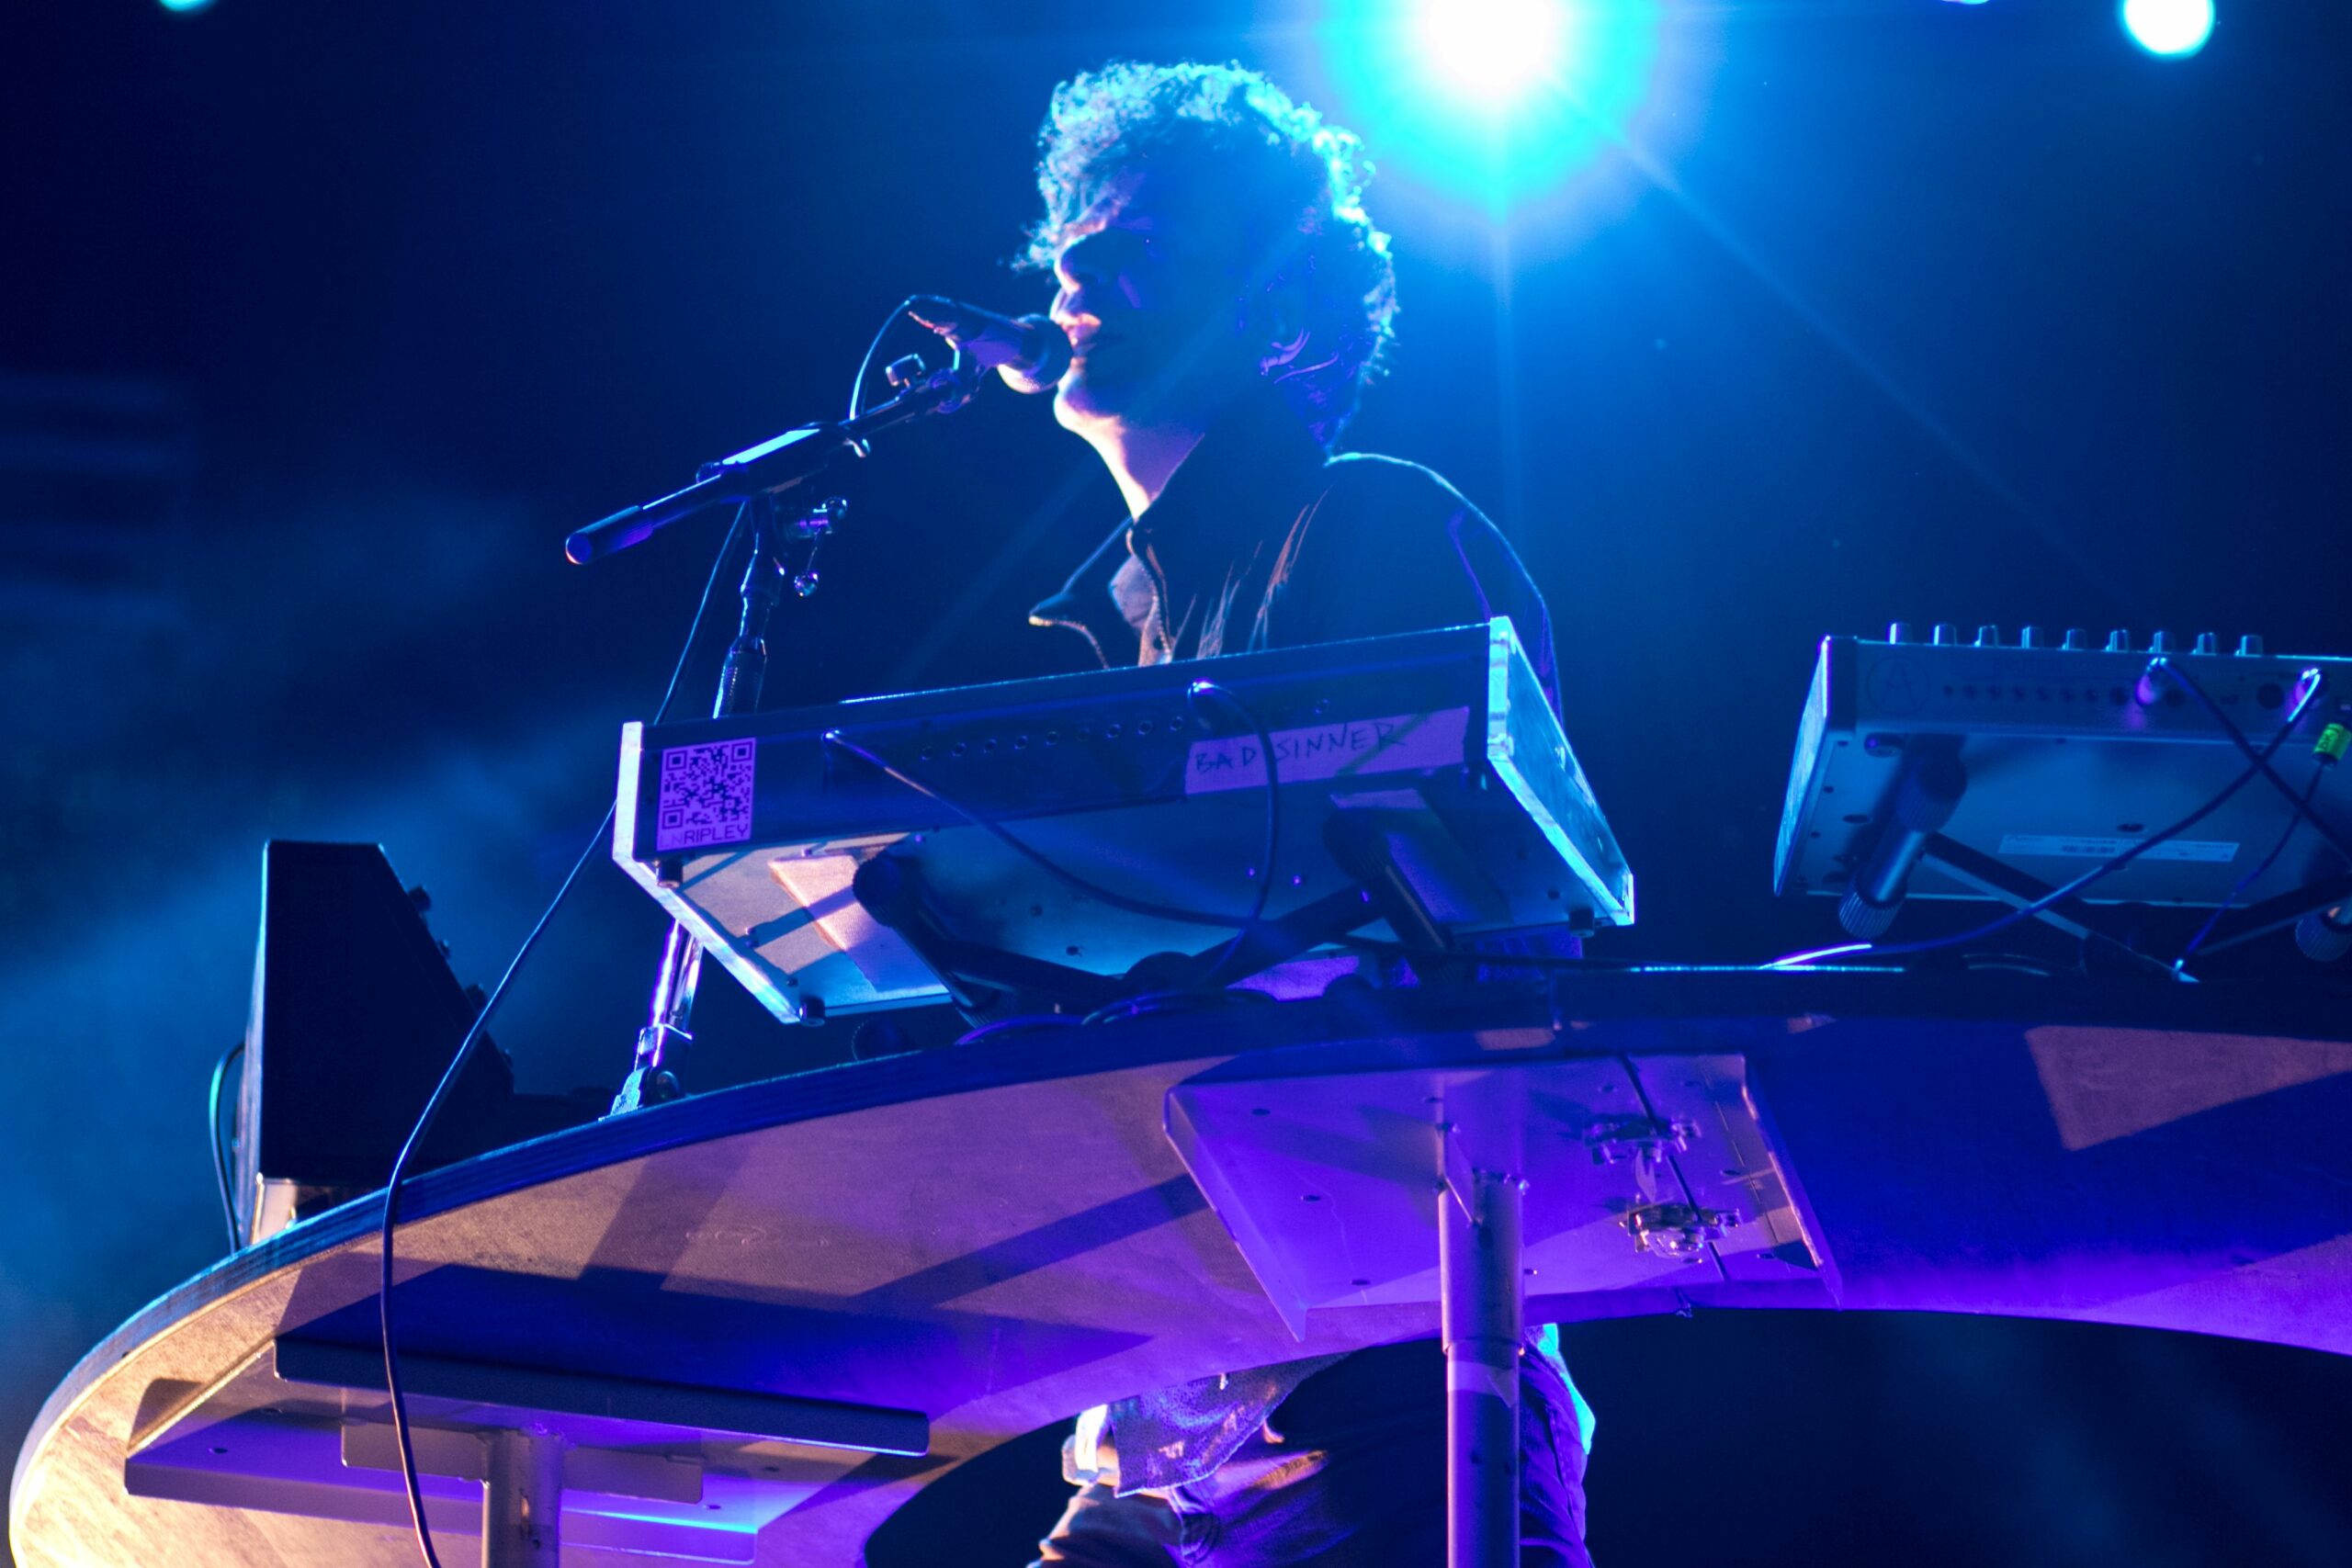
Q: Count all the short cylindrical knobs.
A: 9